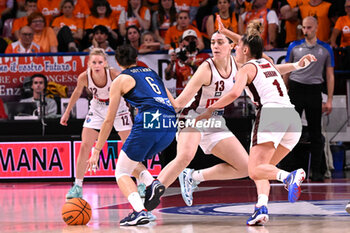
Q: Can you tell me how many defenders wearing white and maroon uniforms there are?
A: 3